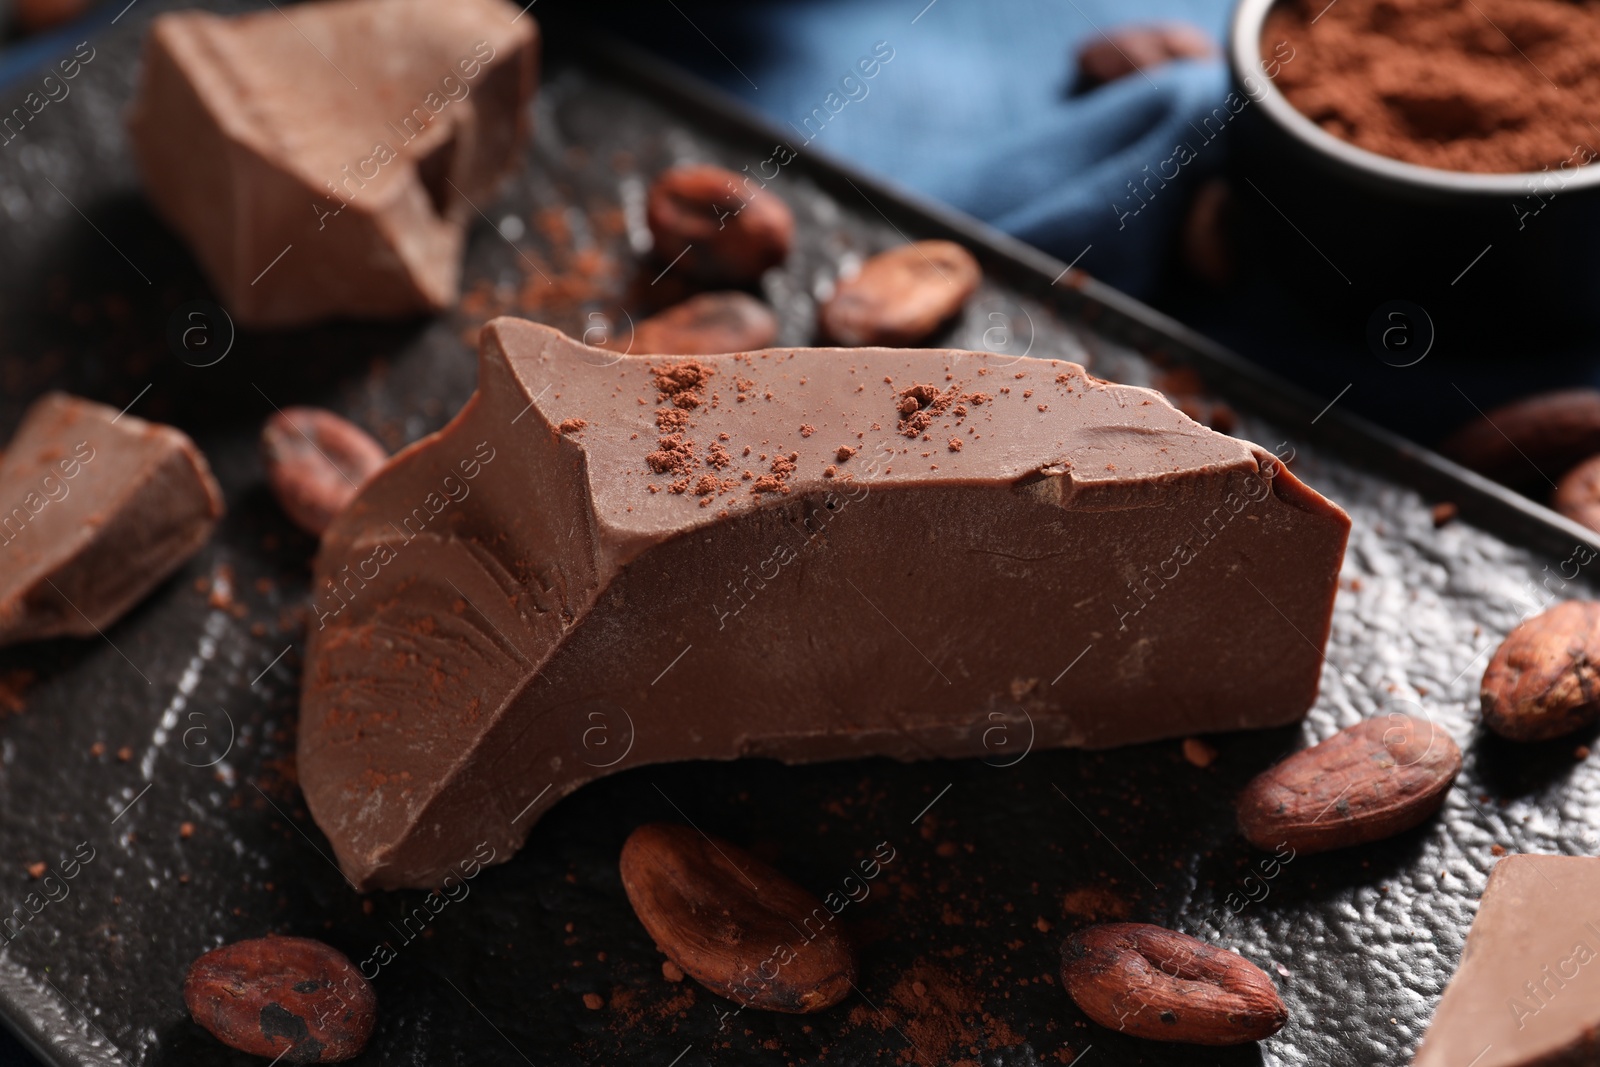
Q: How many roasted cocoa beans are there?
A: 13